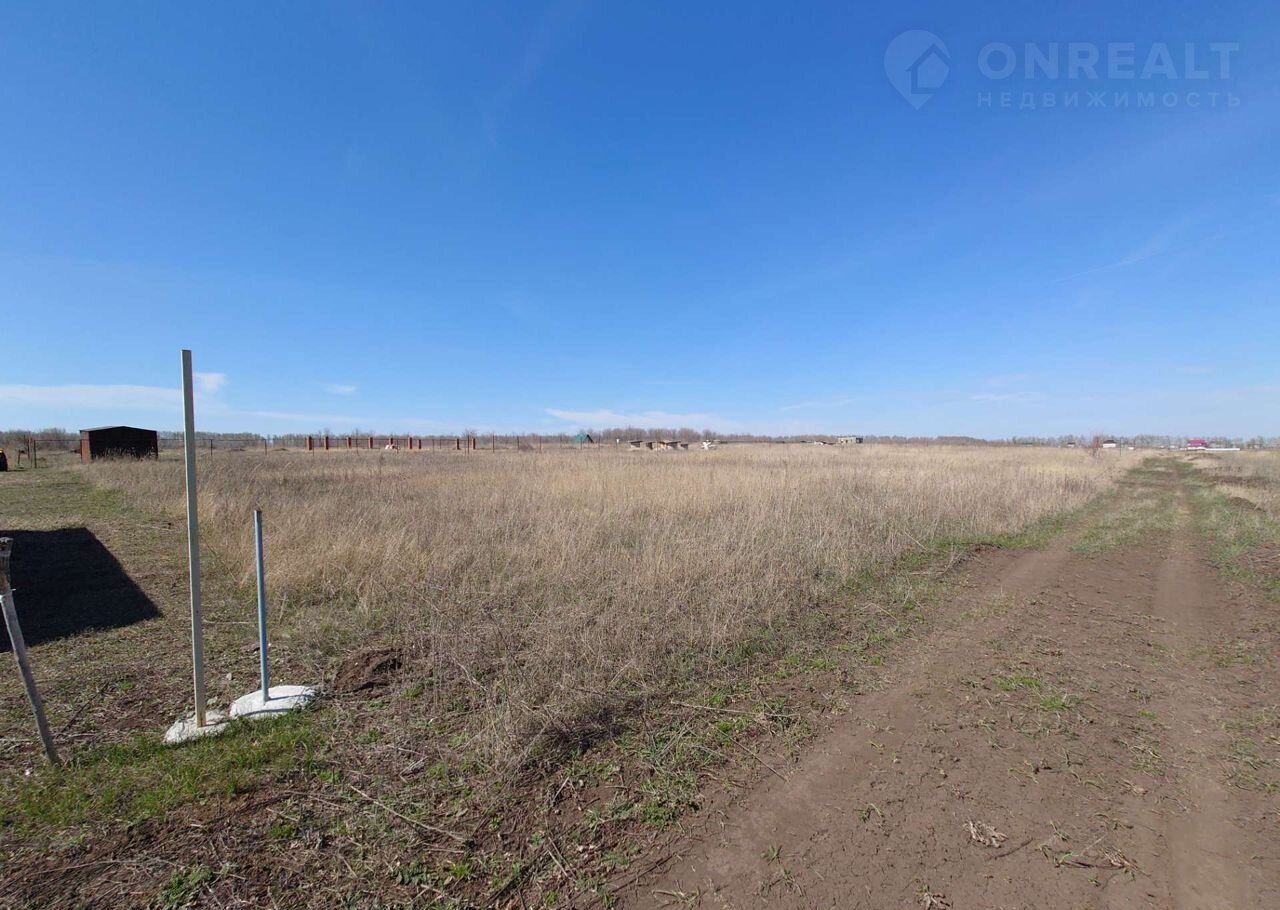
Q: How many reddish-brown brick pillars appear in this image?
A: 9